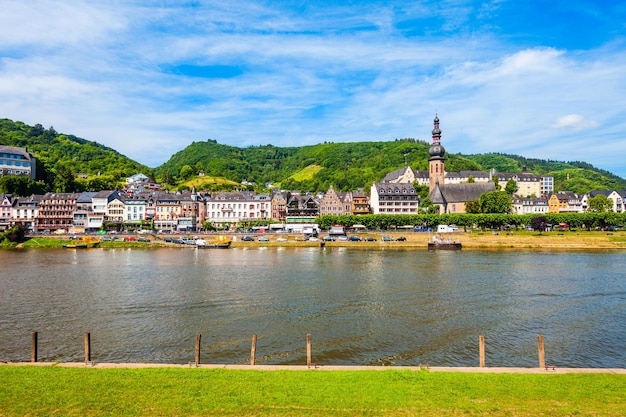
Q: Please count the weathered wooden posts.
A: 7